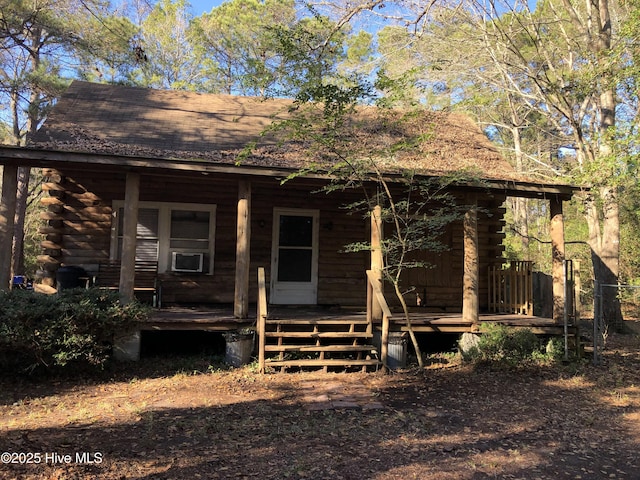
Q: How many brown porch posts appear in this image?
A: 6